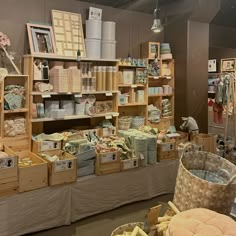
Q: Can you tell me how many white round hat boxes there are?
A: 4